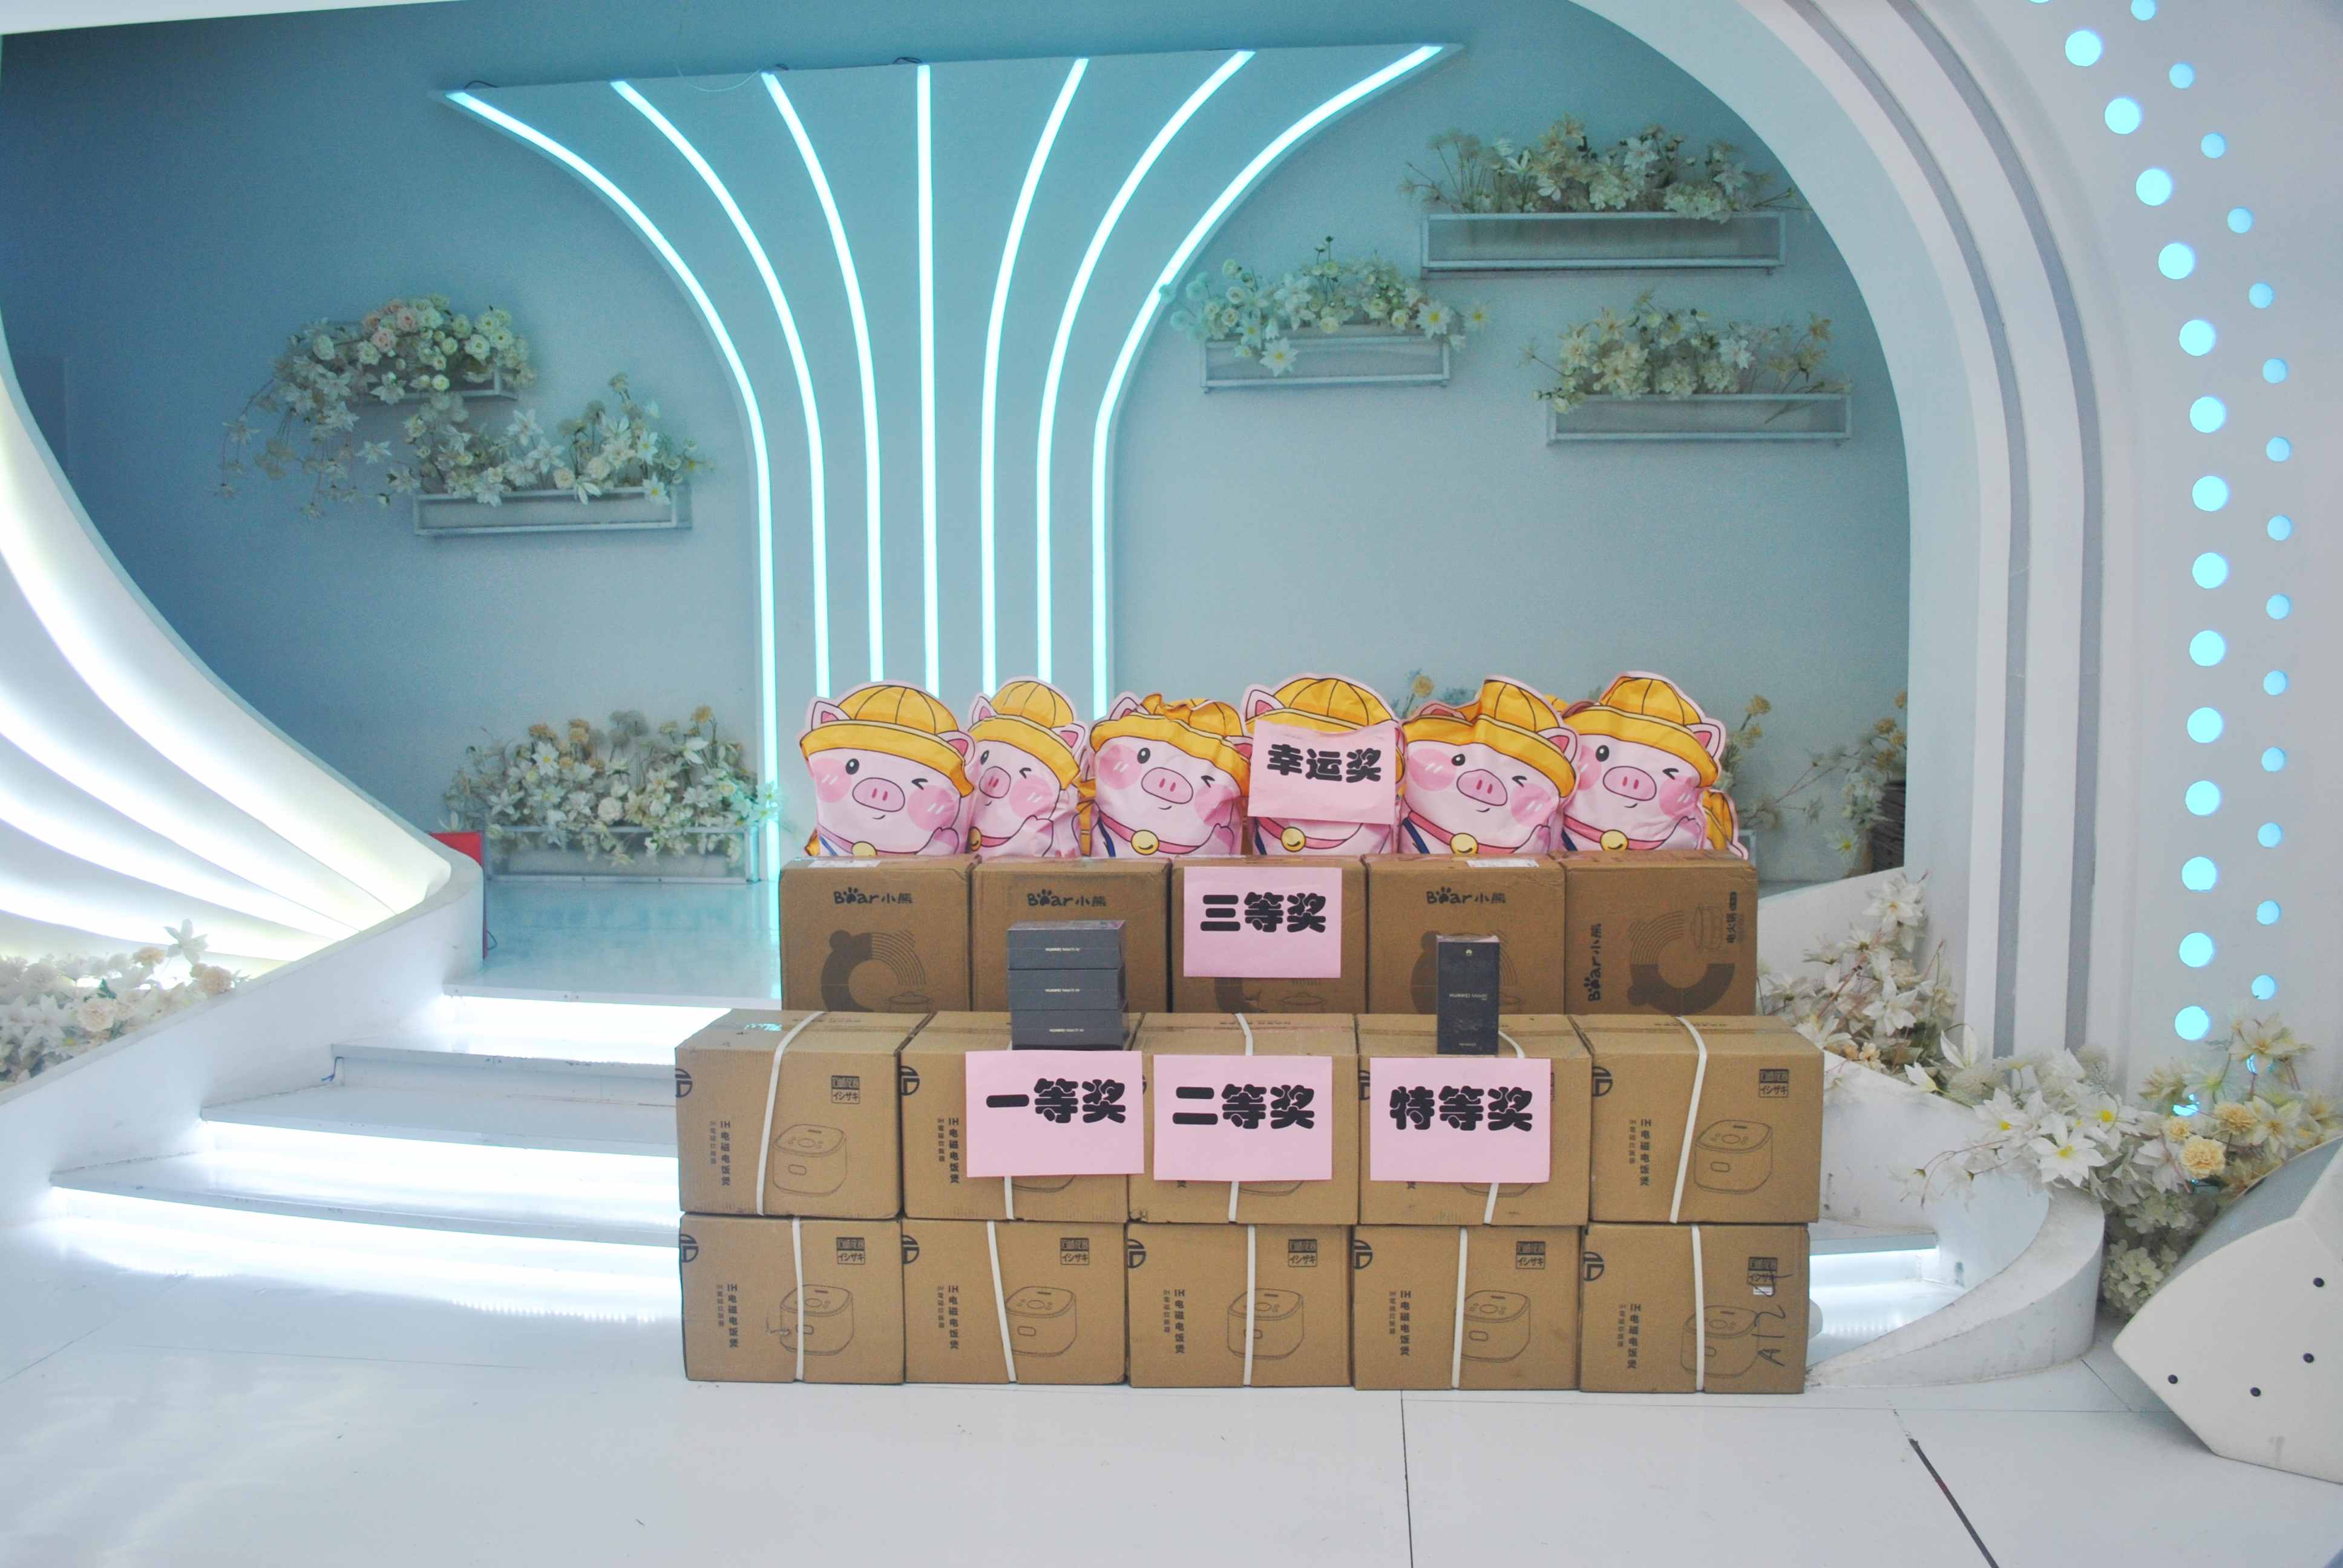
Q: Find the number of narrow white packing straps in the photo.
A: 10